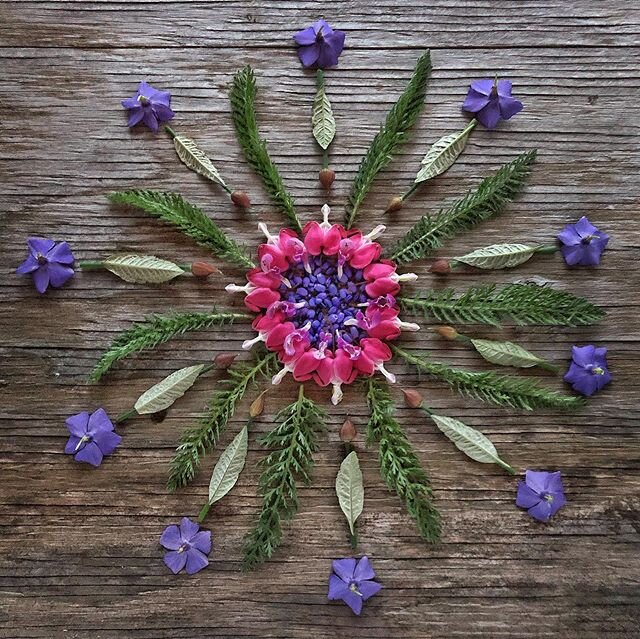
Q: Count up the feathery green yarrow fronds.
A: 10